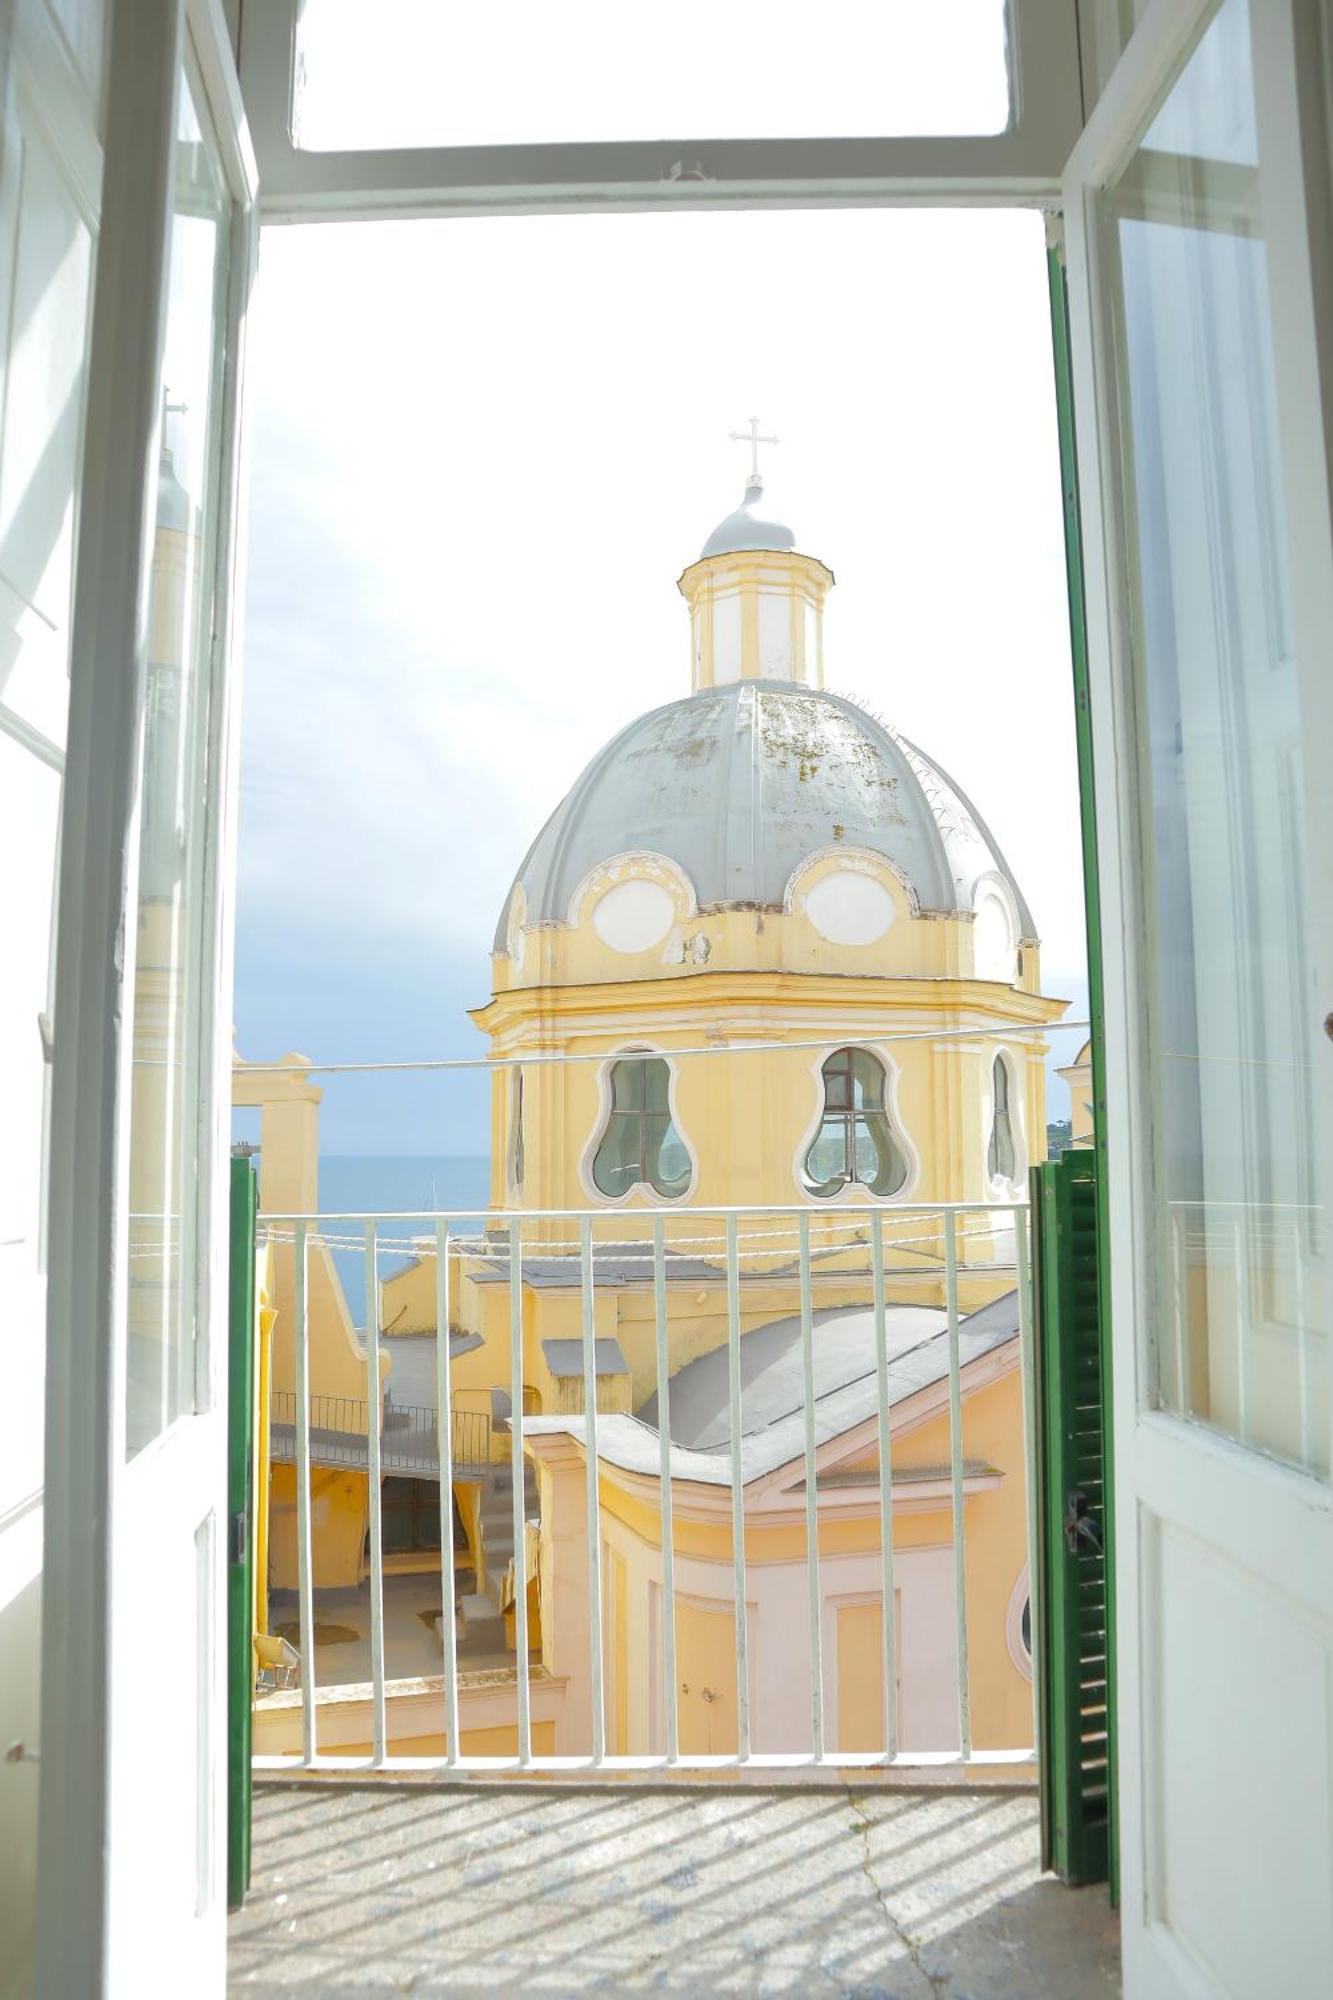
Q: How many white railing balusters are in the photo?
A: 11